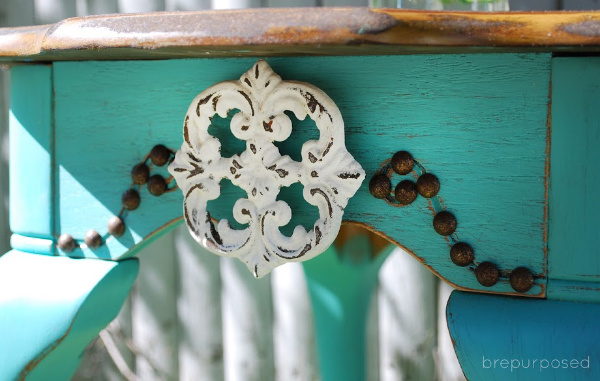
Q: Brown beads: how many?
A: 15